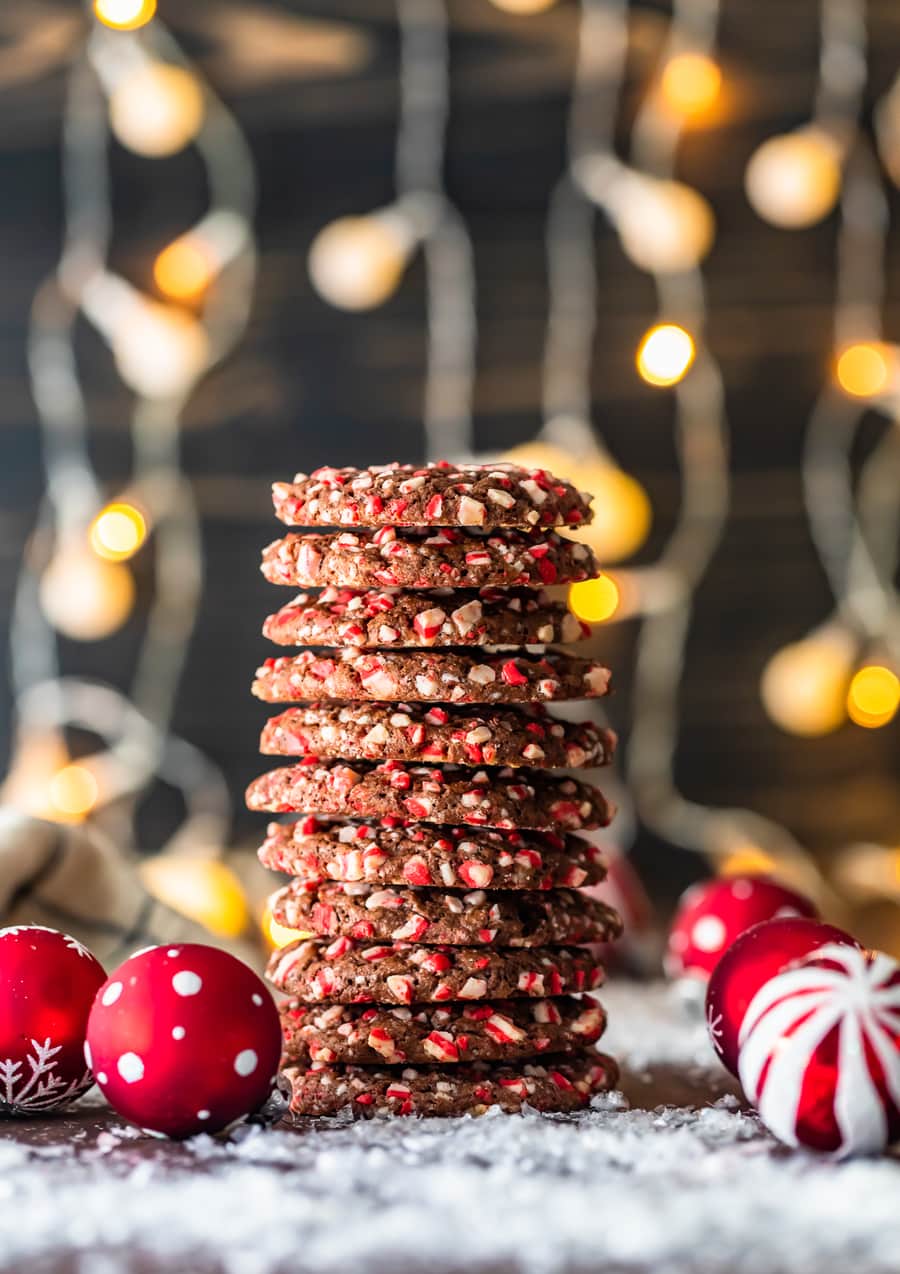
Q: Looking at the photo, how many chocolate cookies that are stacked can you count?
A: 11